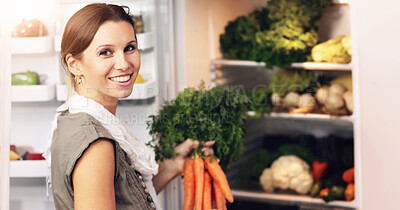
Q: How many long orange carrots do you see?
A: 5